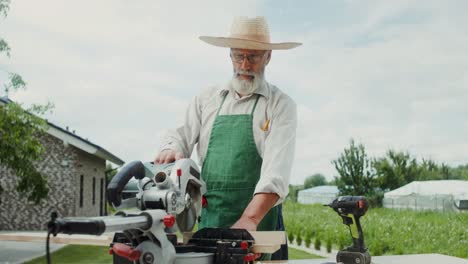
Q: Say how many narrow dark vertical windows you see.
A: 3